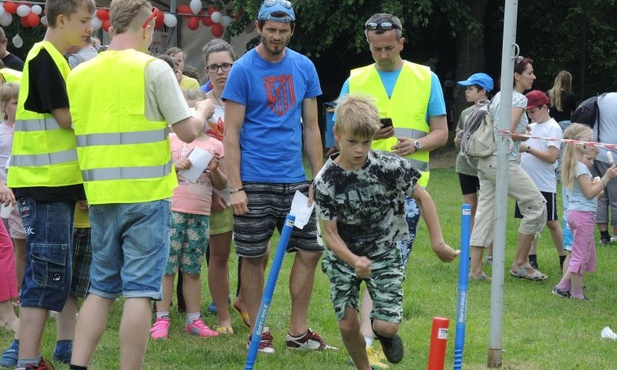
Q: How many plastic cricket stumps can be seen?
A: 3